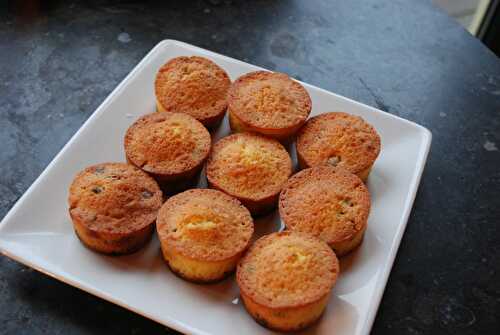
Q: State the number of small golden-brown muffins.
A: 9